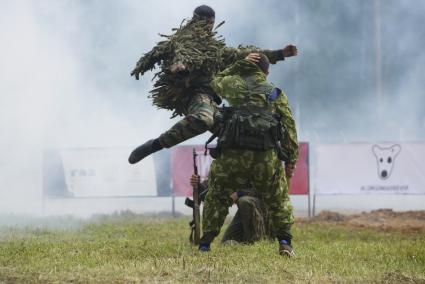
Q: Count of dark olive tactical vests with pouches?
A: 1